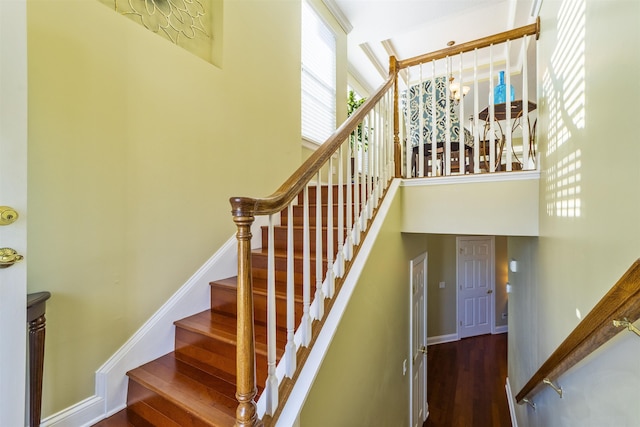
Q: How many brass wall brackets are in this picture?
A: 3